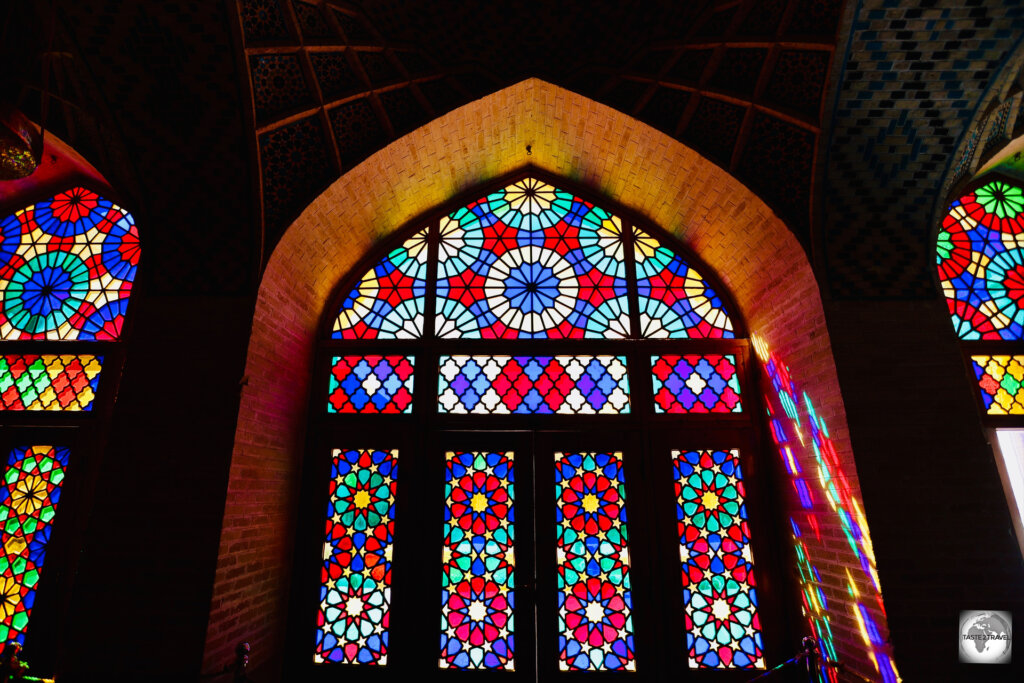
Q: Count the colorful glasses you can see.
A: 15